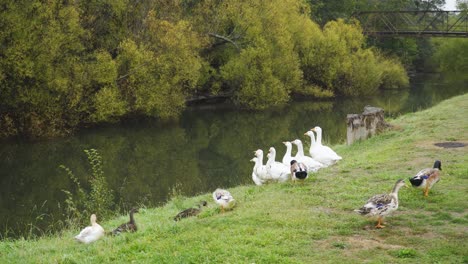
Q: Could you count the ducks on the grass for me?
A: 7